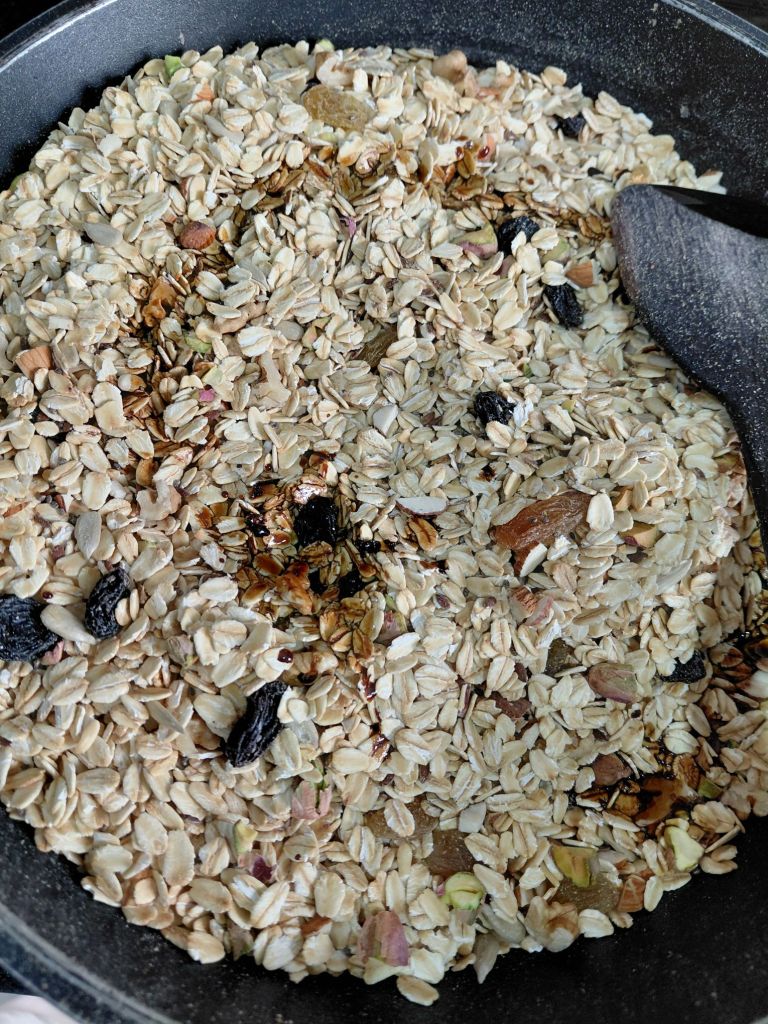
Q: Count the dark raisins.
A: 9